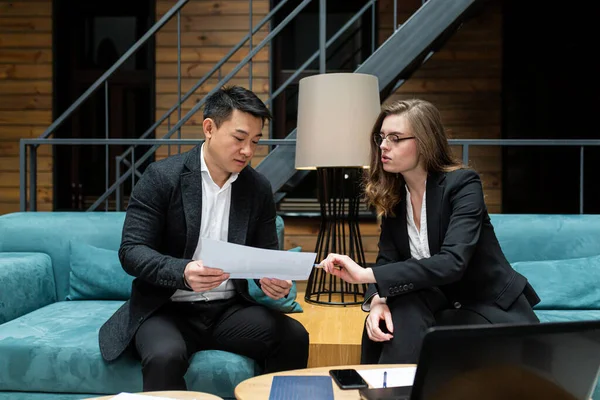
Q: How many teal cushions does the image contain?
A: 3